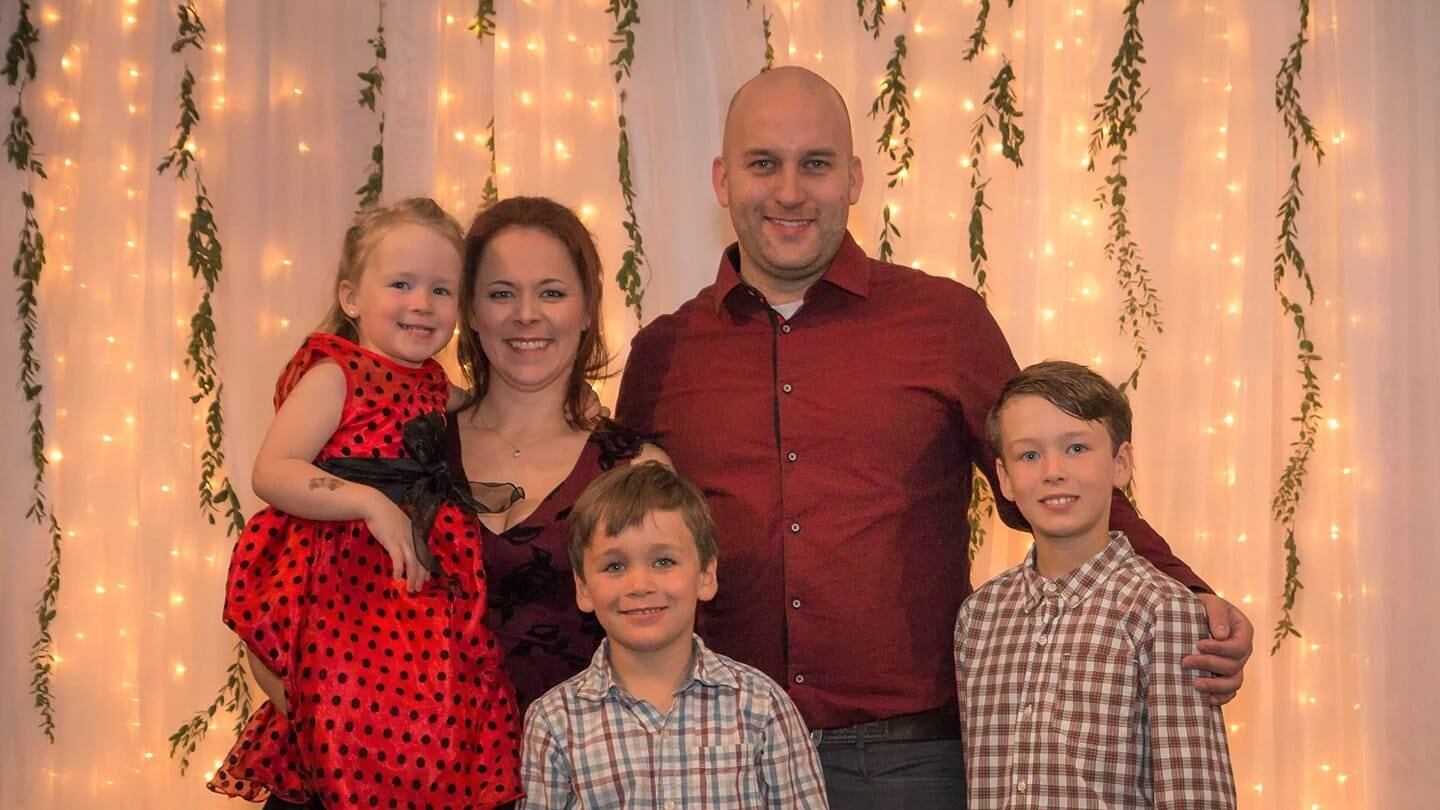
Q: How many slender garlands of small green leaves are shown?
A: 10